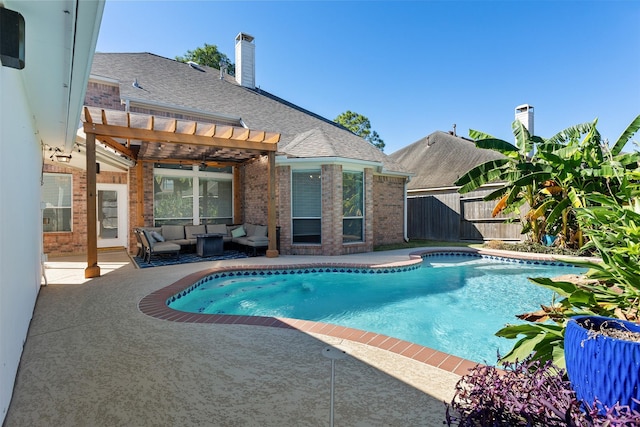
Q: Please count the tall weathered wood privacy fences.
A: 1